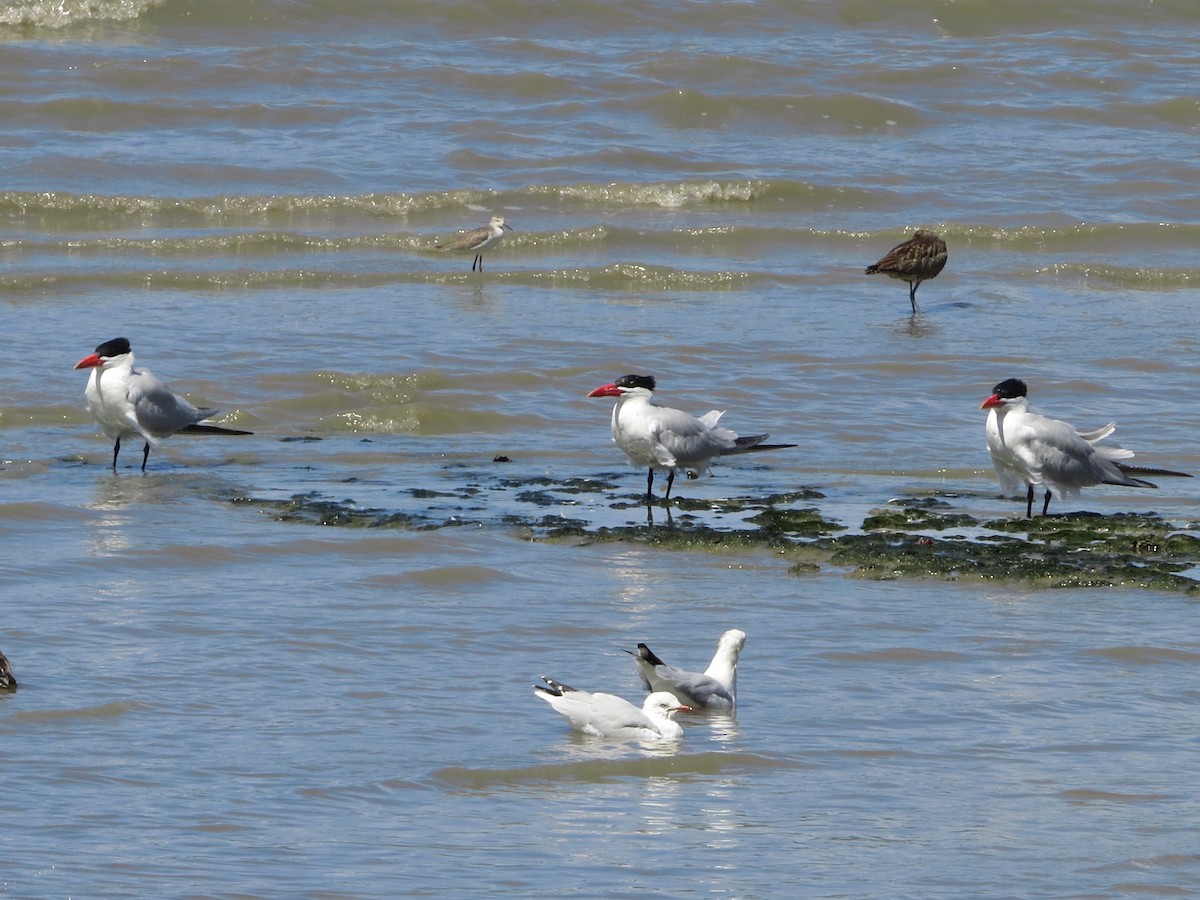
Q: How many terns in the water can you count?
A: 3